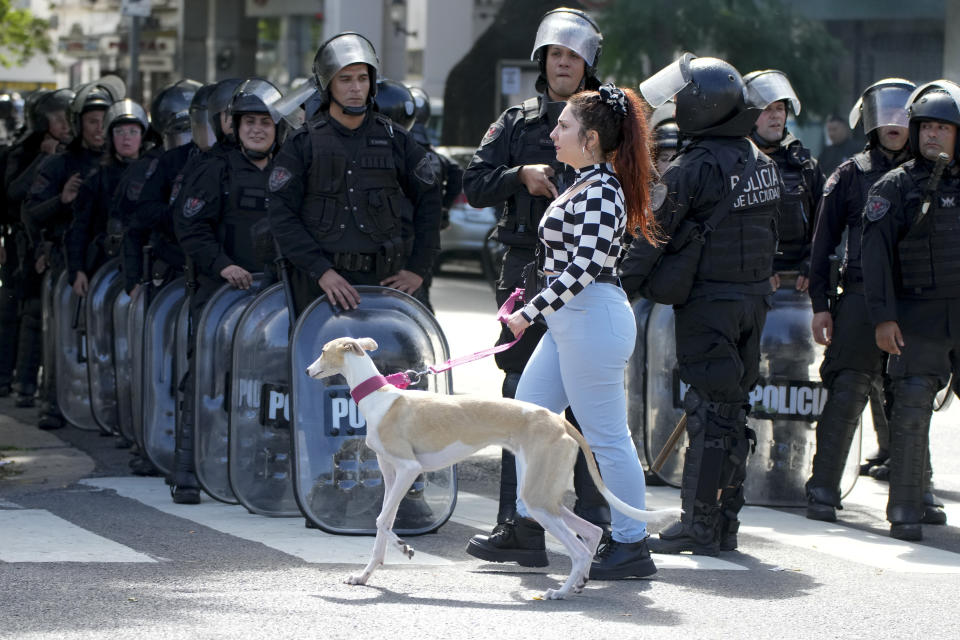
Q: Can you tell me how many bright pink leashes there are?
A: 1